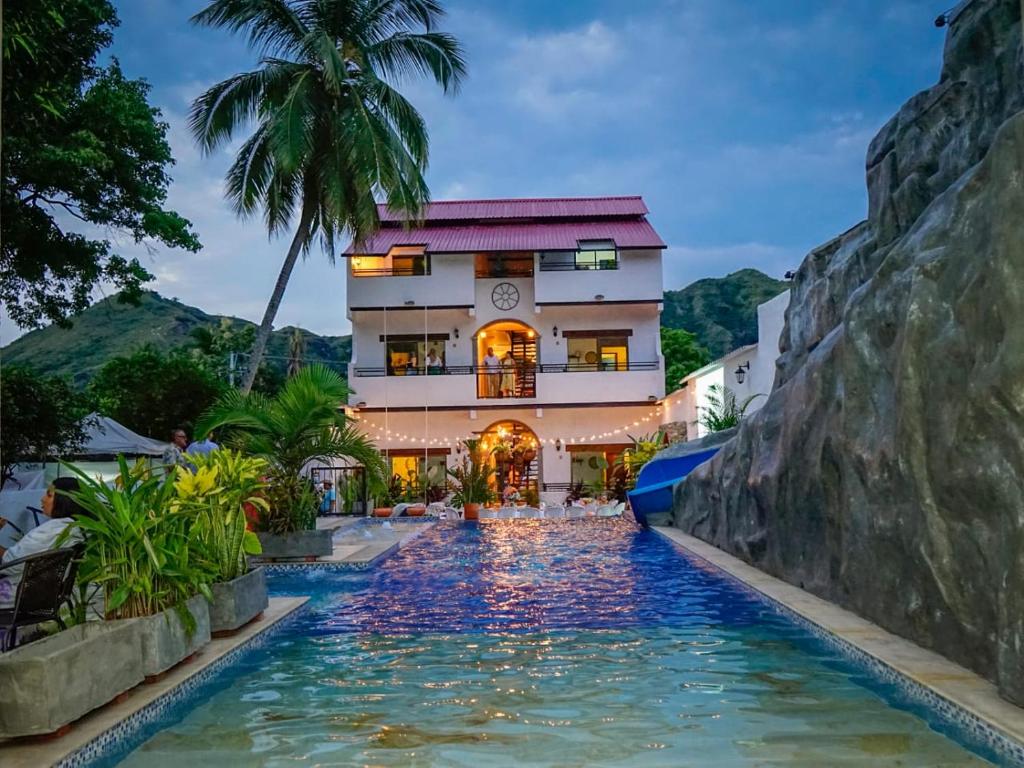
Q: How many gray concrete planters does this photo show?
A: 4